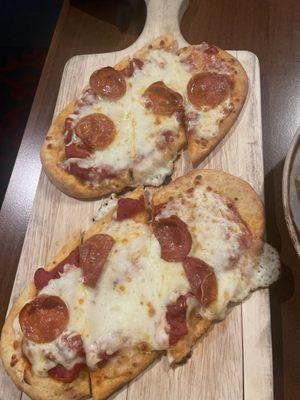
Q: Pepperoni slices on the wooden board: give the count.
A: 8